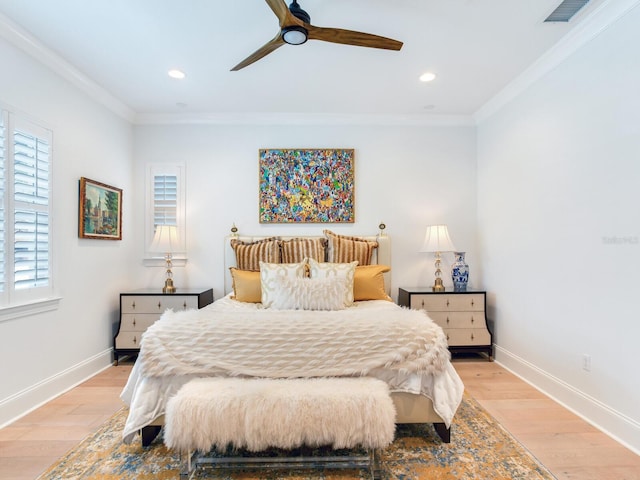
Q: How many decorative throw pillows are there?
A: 8